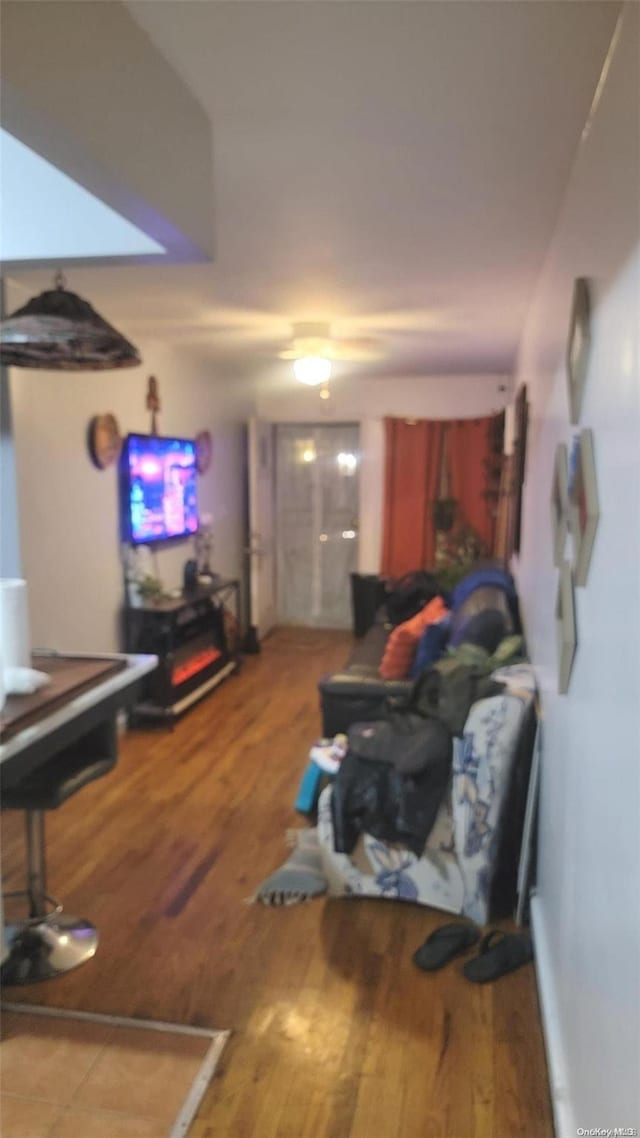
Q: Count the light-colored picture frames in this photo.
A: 4